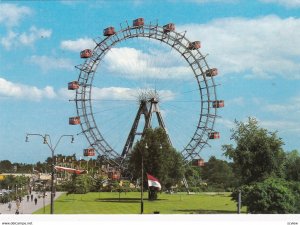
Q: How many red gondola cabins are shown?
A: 13